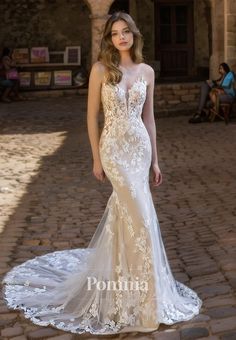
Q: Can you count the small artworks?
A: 7